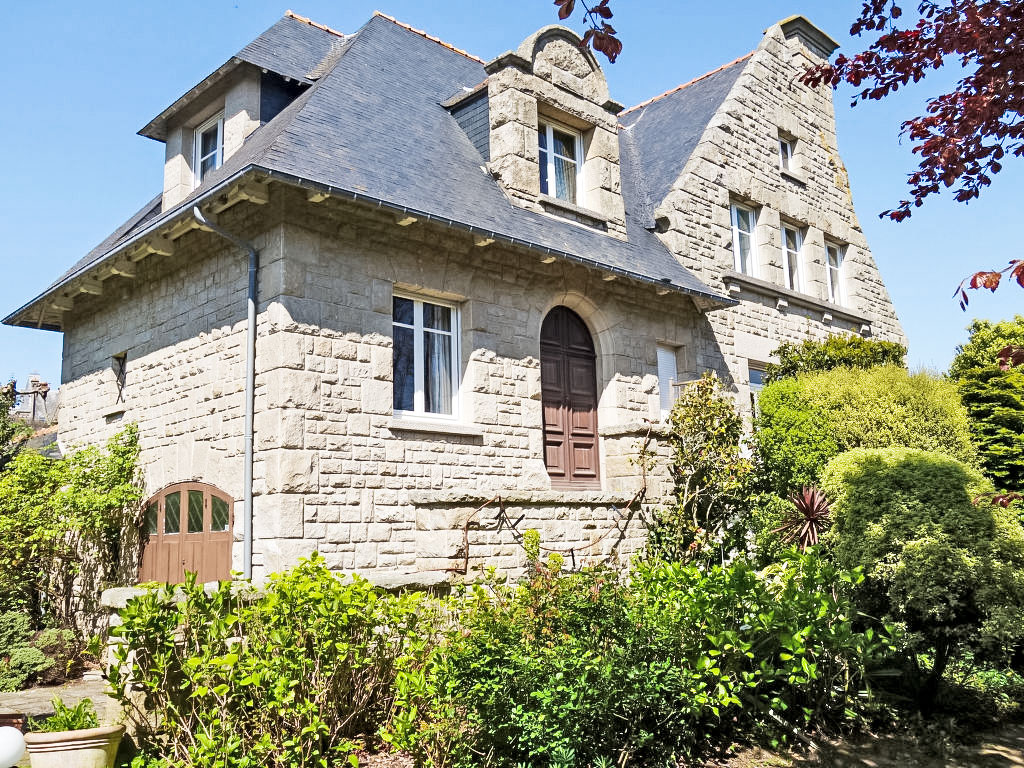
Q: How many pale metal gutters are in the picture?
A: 1